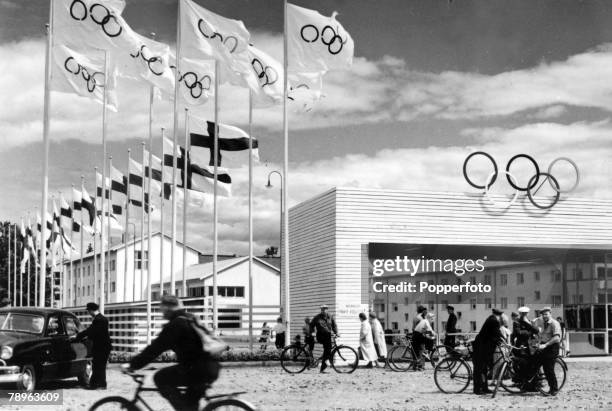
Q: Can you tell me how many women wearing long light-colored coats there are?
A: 2